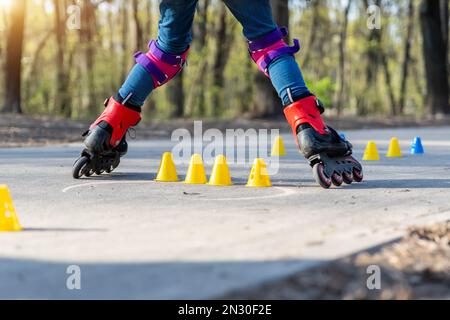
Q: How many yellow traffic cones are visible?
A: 8